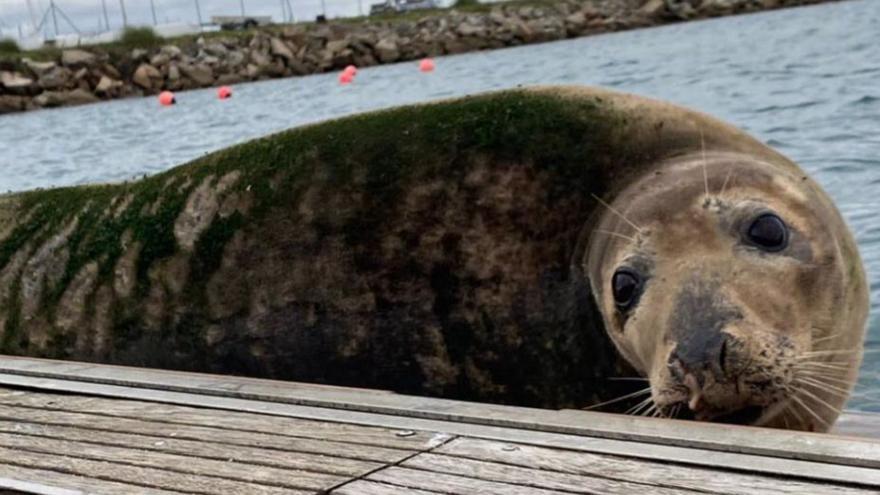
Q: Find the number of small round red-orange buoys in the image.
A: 5